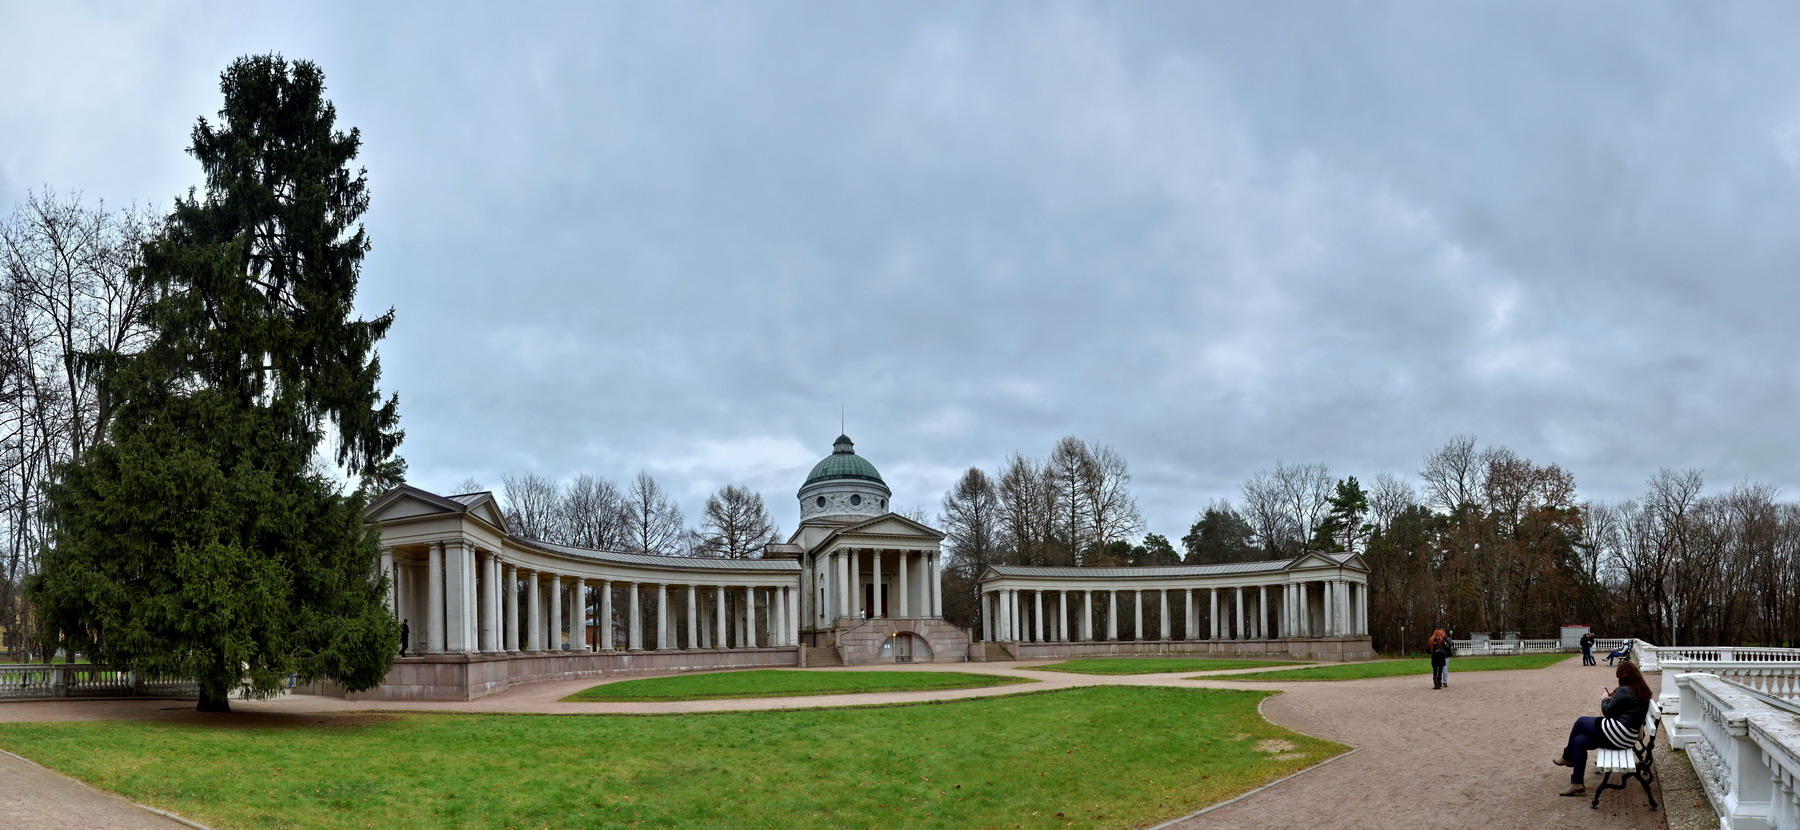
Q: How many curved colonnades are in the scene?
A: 2